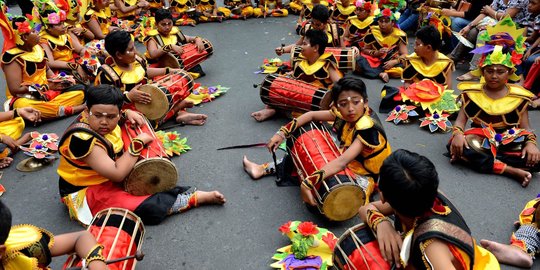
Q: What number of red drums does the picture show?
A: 8